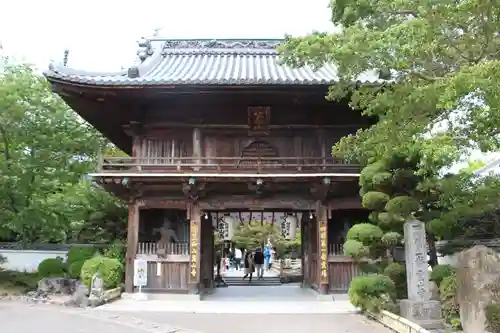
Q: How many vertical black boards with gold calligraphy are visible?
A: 2